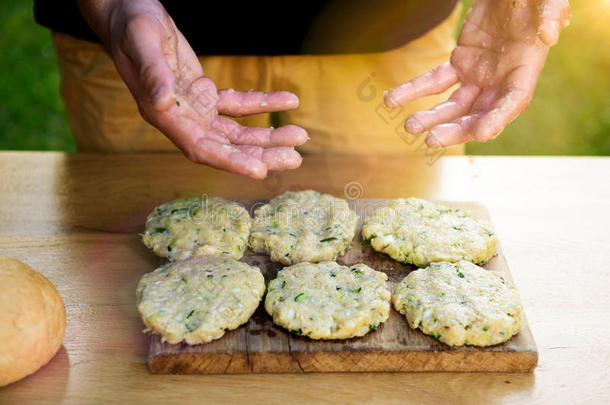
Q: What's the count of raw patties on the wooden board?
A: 6